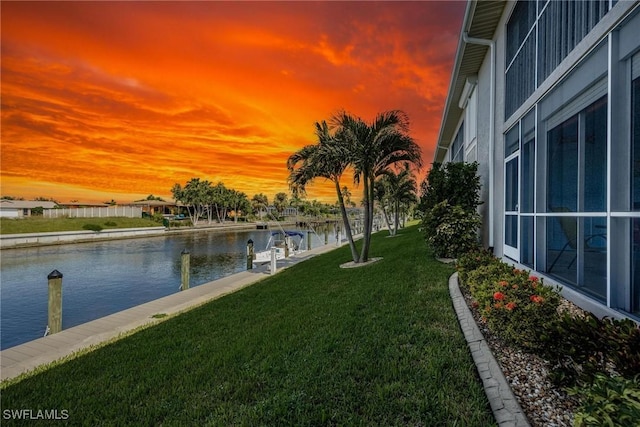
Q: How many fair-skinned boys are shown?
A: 0